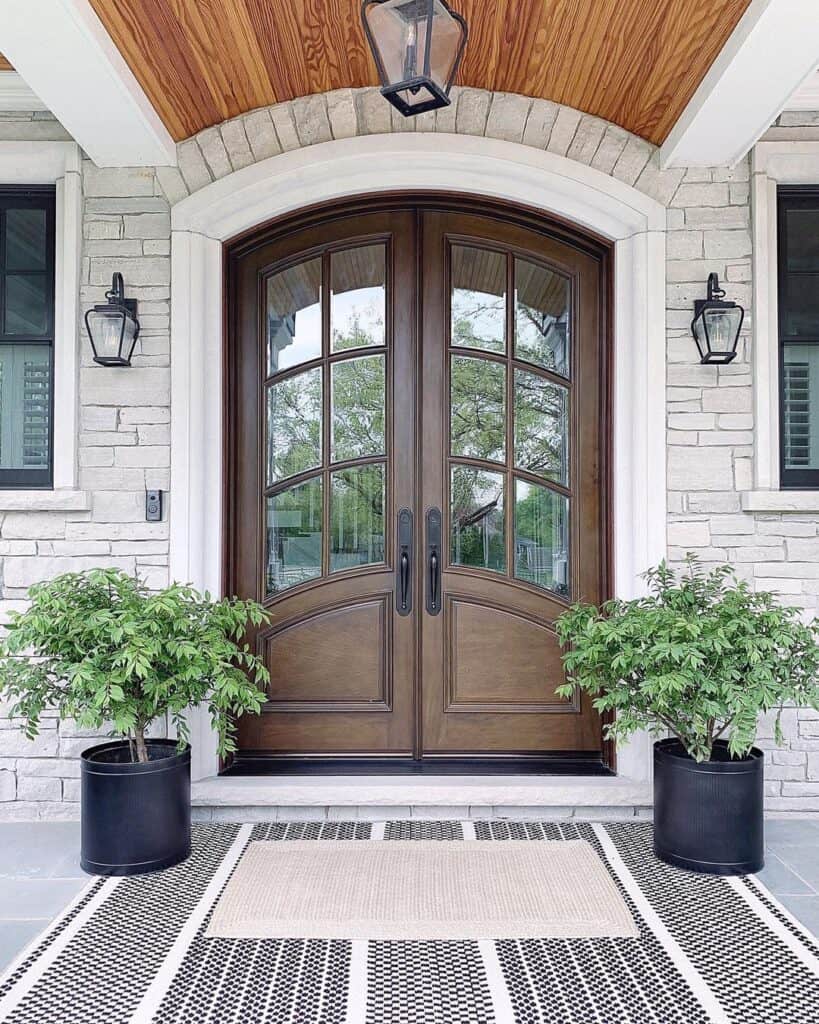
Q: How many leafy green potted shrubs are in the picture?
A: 2